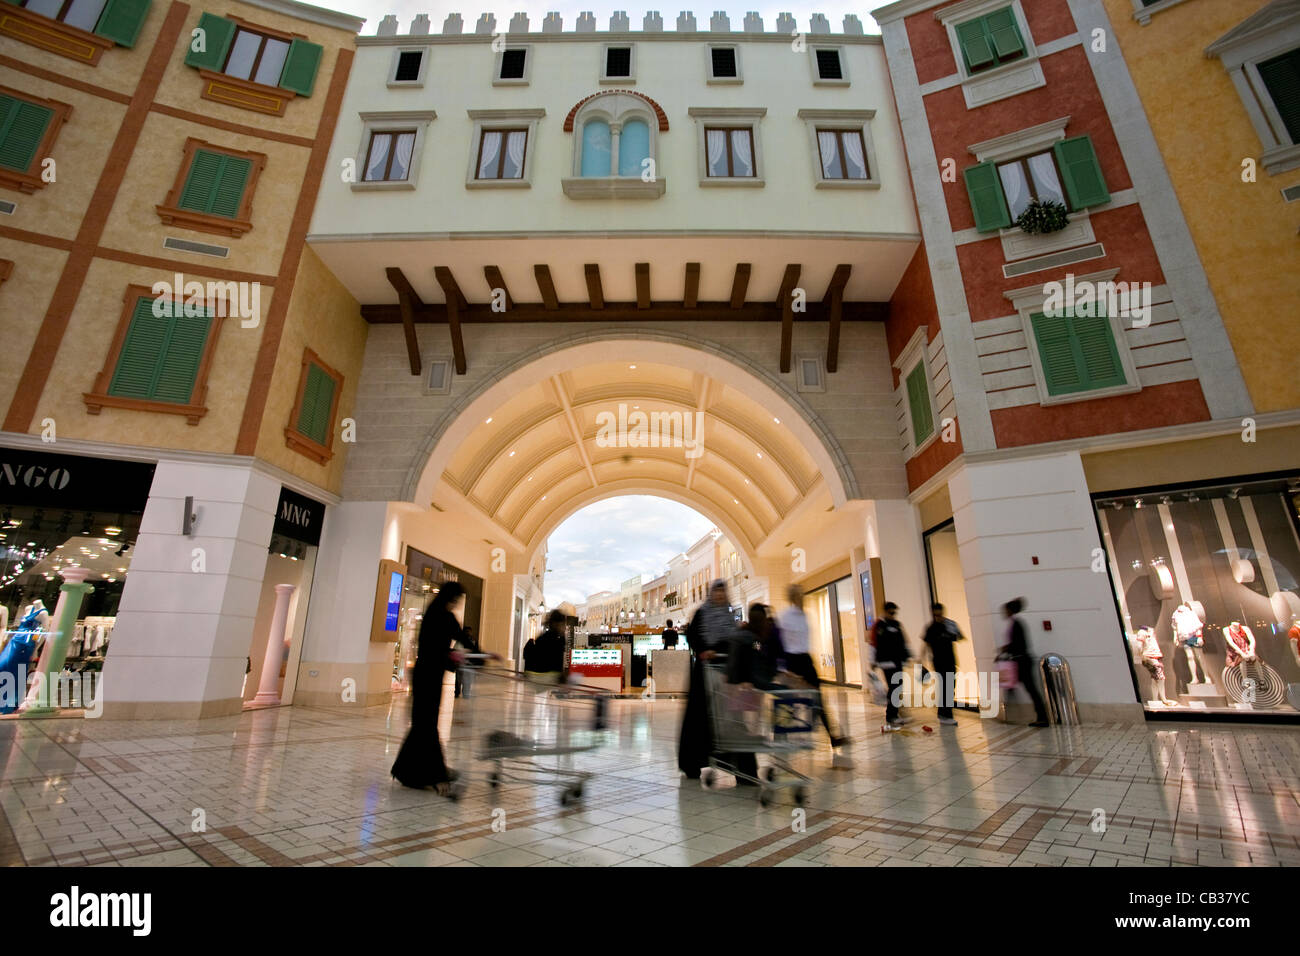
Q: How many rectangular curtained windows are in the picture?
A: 5